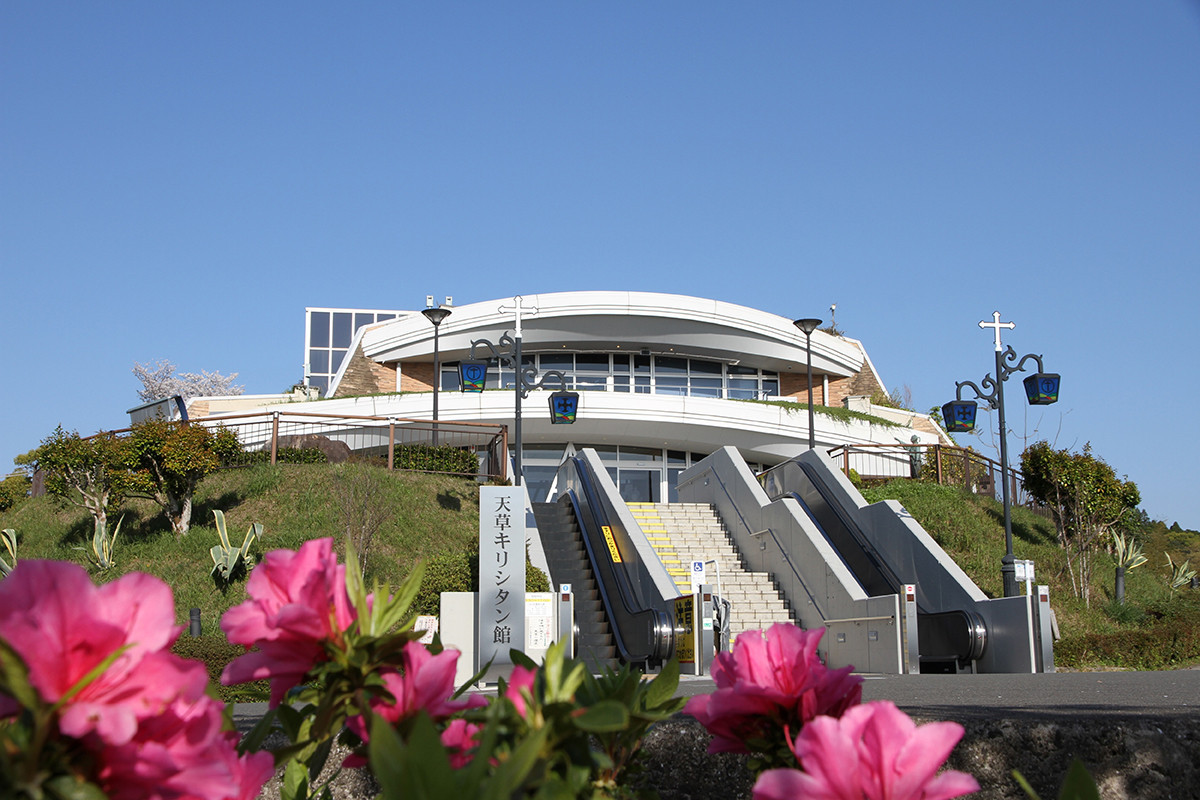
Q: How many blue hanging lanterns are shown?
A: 4